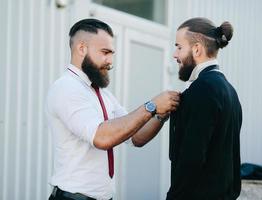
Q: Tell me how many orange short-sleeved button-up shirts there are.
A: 0